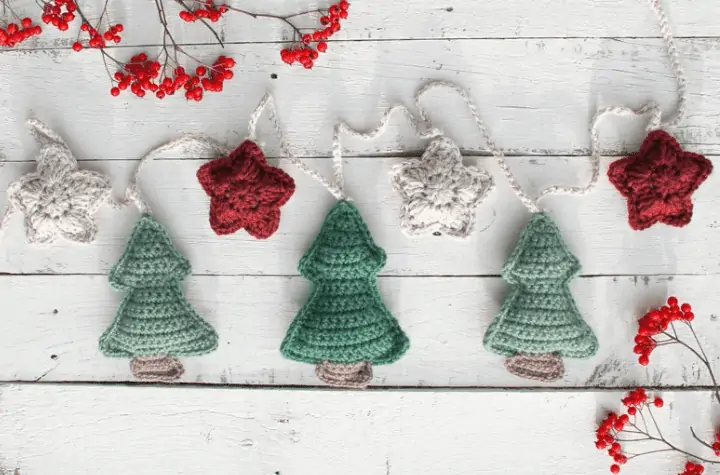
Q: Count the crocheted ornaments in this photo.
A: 7